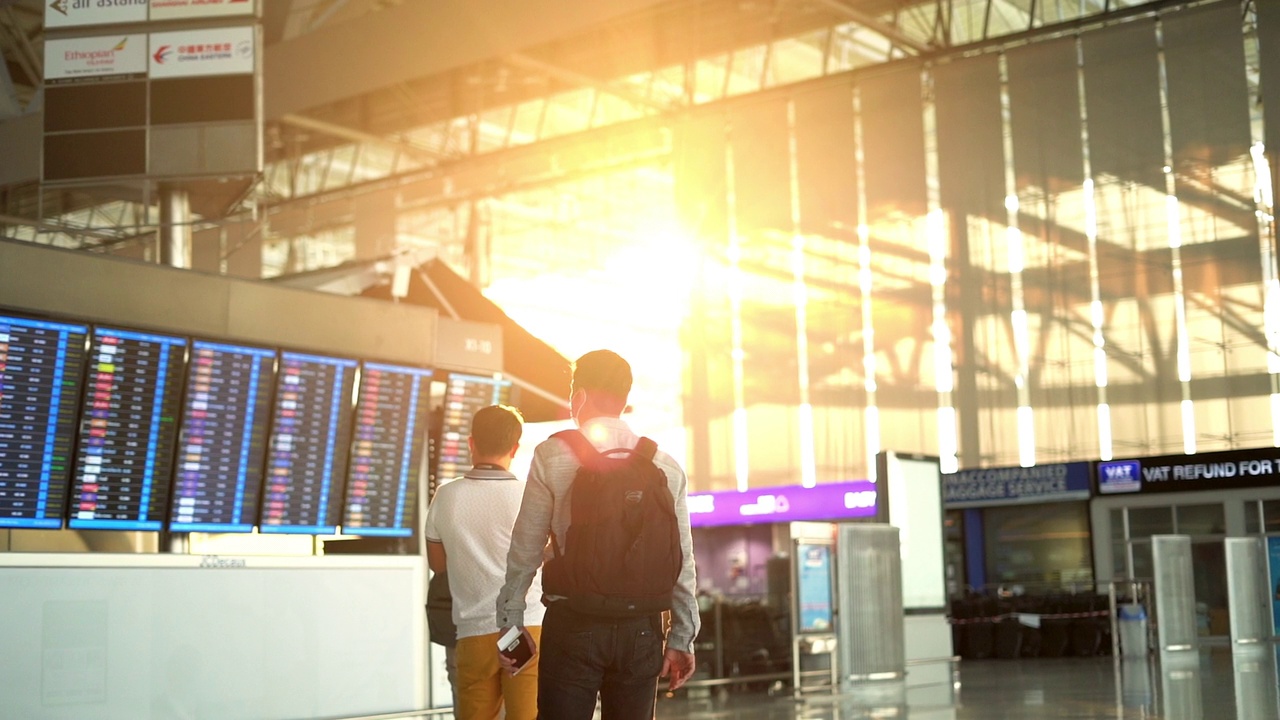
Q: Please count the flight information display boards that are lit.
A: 6